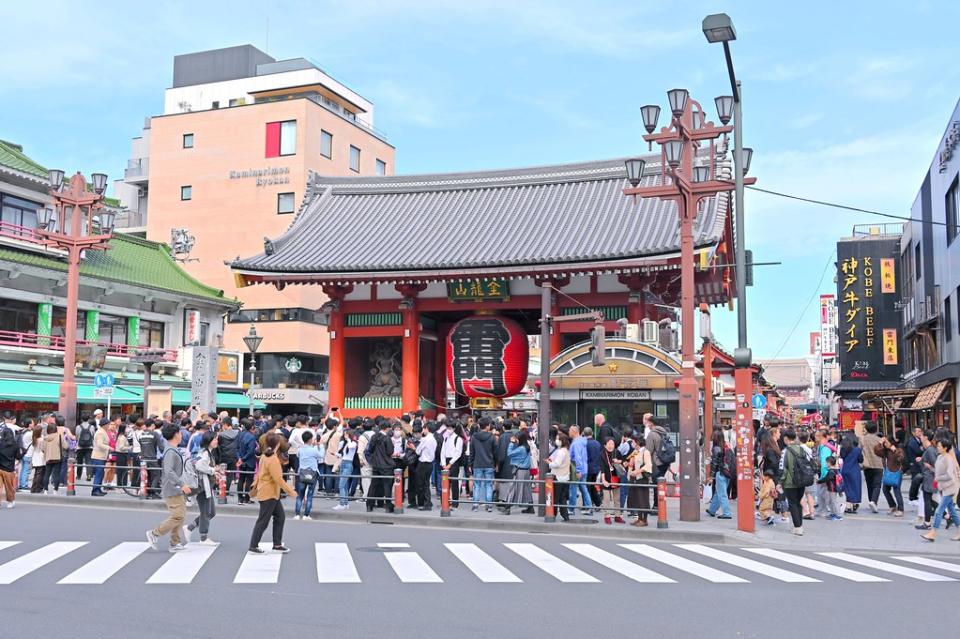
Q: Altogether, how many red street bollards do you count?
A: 7